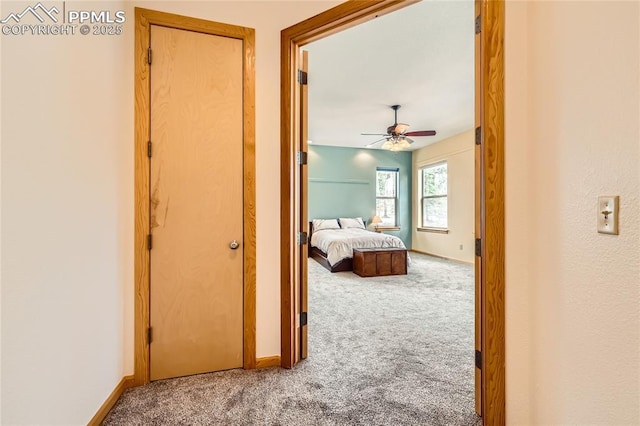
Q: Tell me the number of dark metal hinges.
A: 12